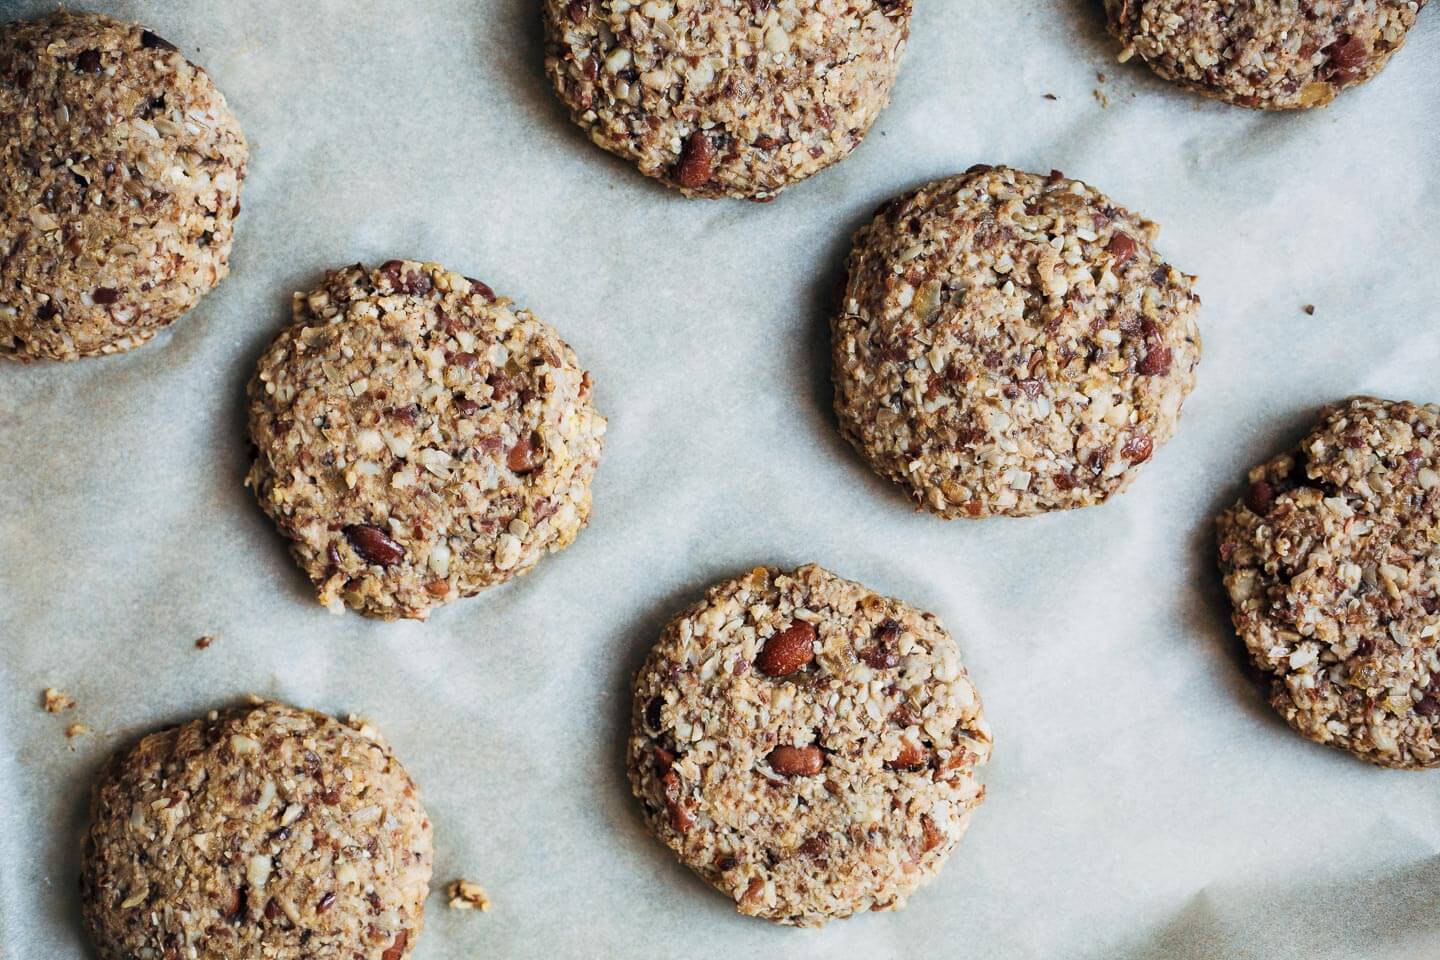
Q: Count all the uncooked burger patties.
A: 8